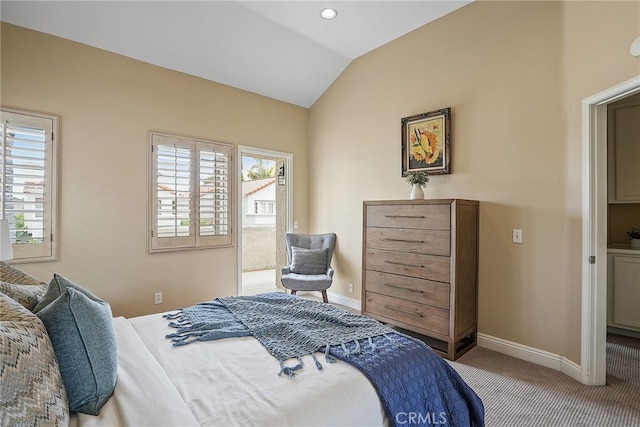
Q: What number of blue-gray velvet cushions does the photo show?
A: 2